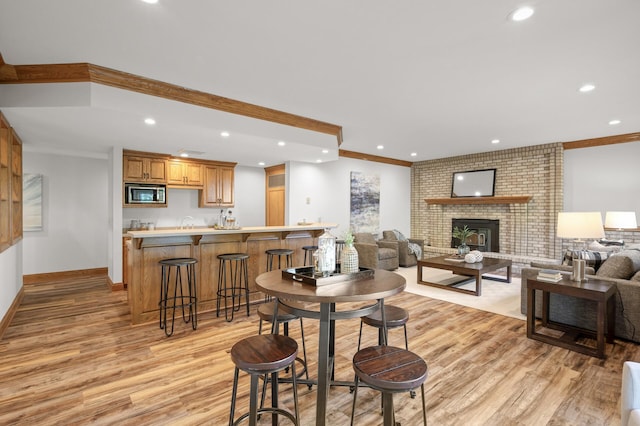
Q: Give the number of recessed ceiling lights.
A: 14